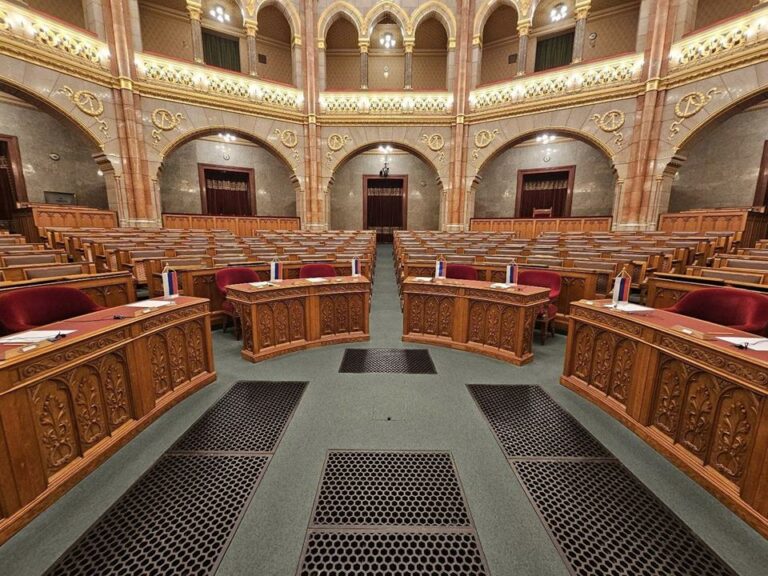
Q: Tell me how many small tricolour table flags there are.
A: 6